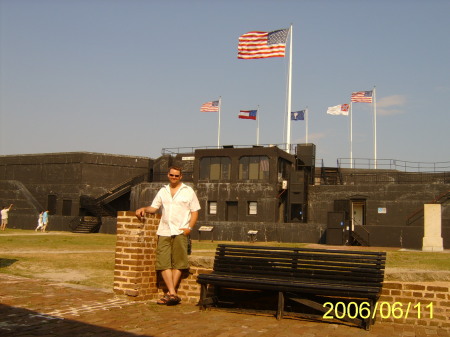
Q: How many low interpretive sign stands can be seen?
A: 2